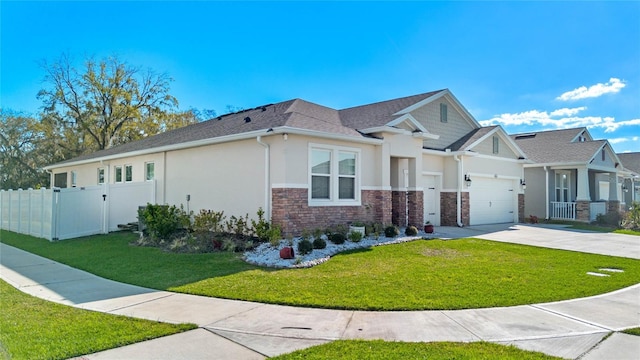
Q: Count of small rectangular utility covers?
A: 2